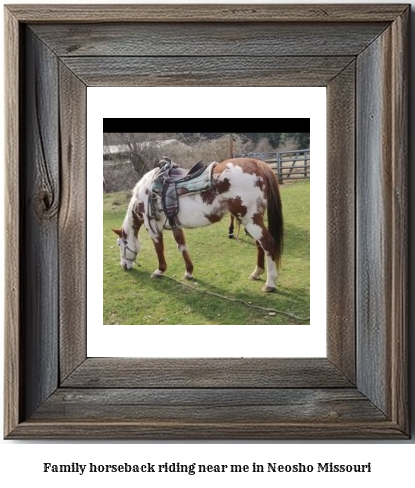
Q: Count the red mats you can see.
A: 0